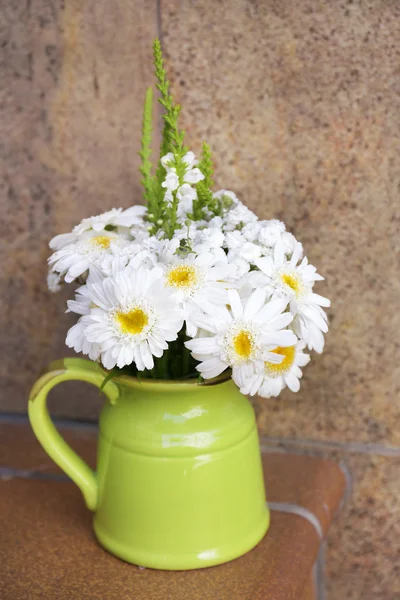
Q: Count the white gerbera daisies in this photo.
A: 6